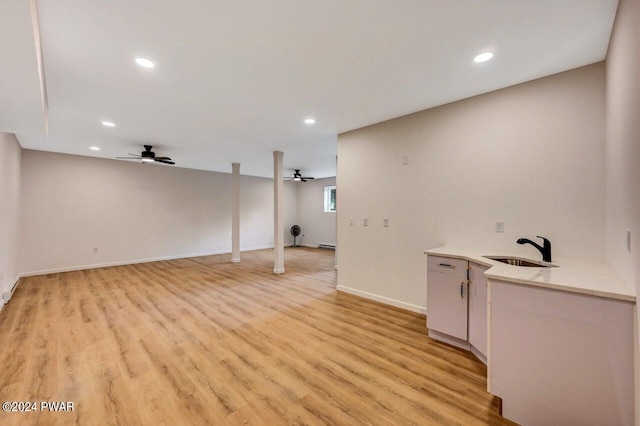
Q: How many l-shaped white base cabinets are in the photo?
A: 1